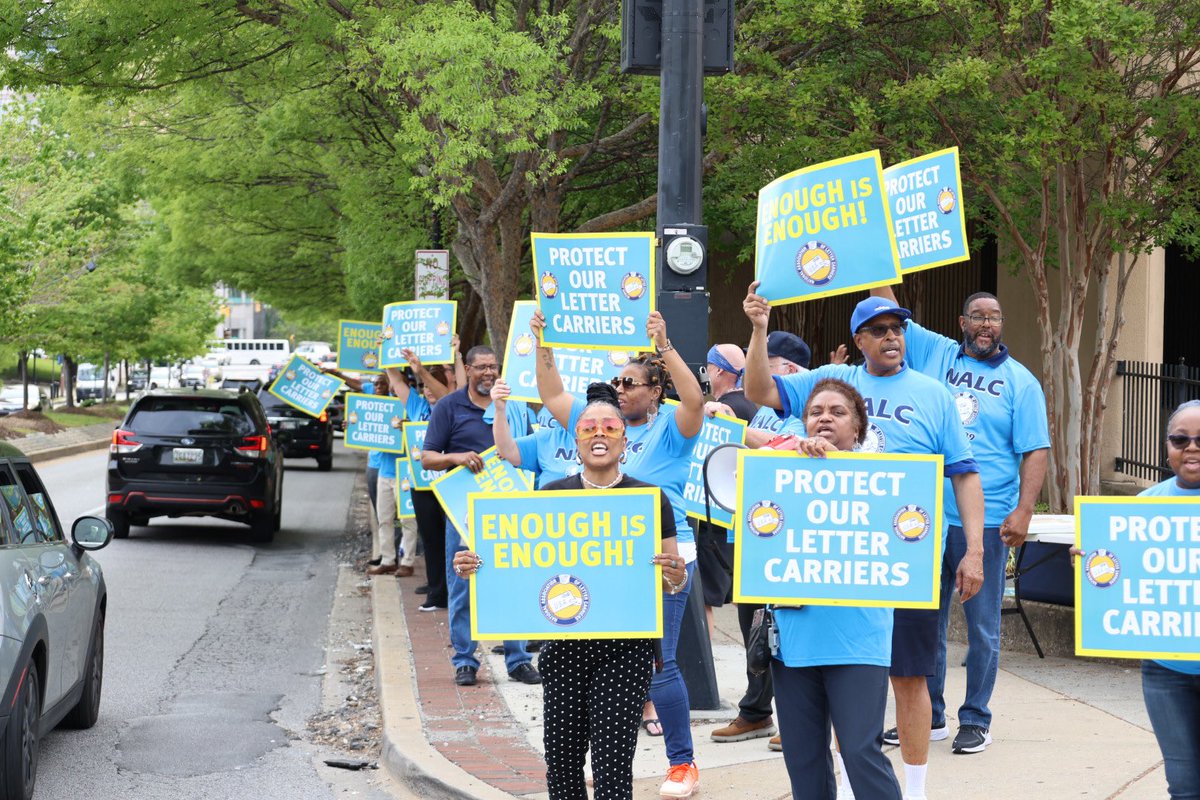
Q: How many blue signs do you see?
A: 15